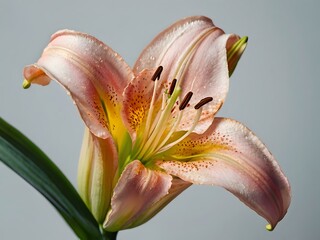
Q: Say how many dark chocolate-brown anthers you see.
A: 4